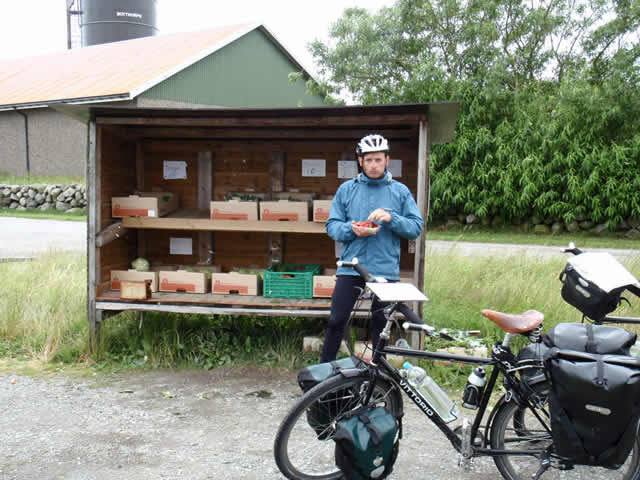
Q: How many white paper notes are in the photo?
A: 5